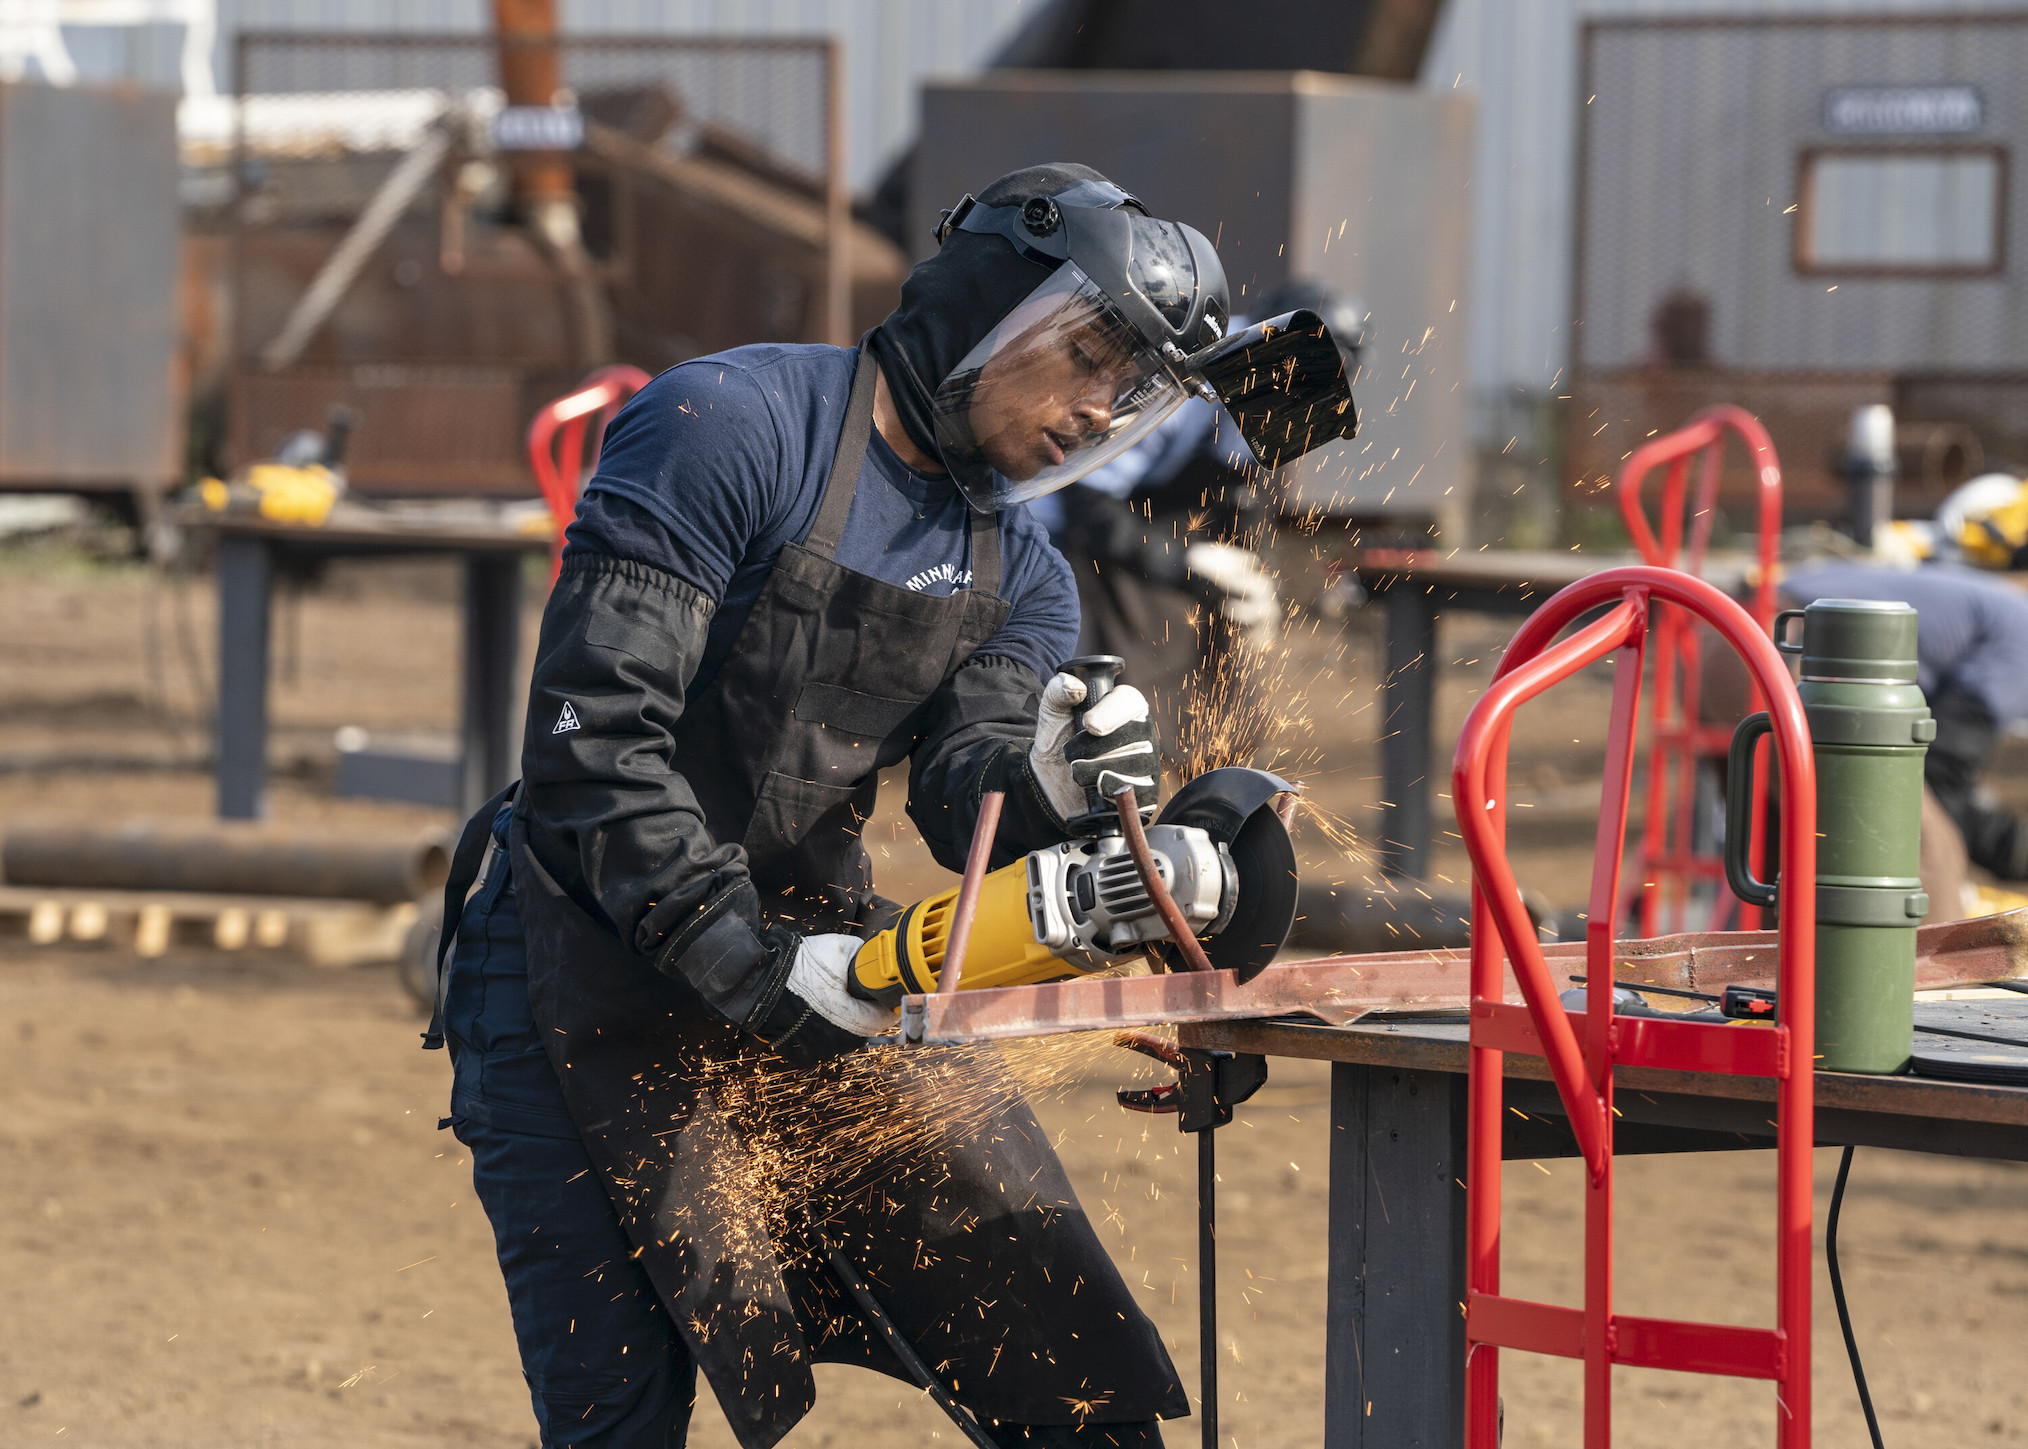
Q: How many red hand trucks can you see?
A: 3